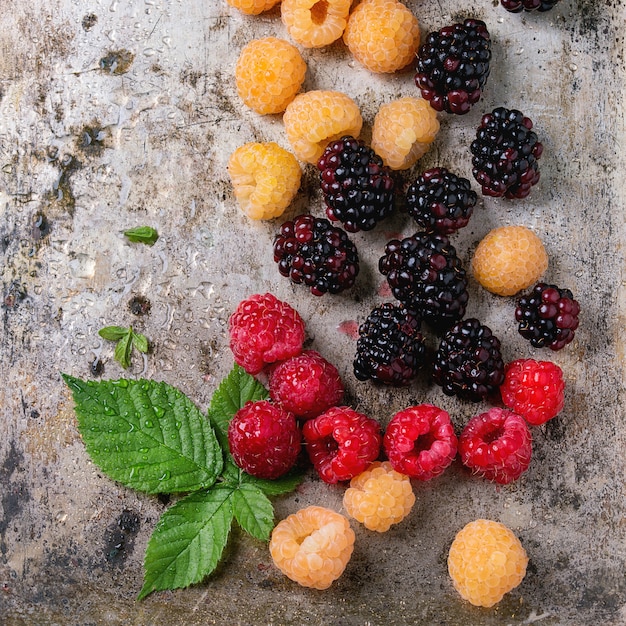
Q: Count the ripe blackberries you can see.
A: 10